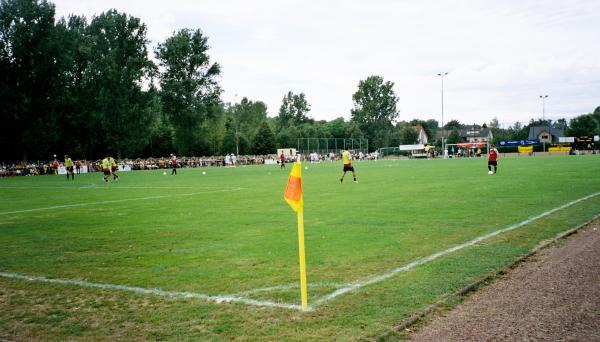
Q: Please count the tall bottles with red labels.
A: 0